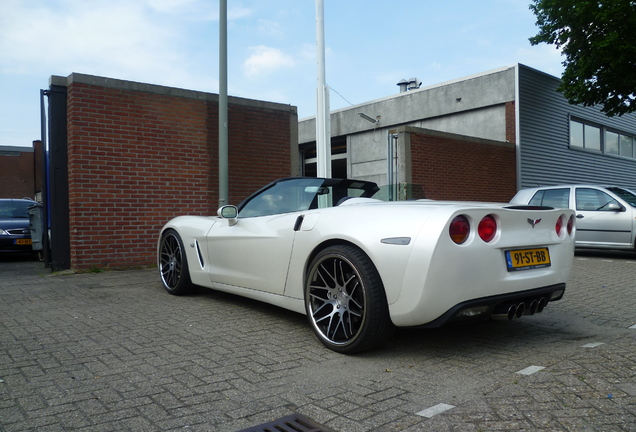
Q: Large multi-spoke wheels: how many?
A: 2